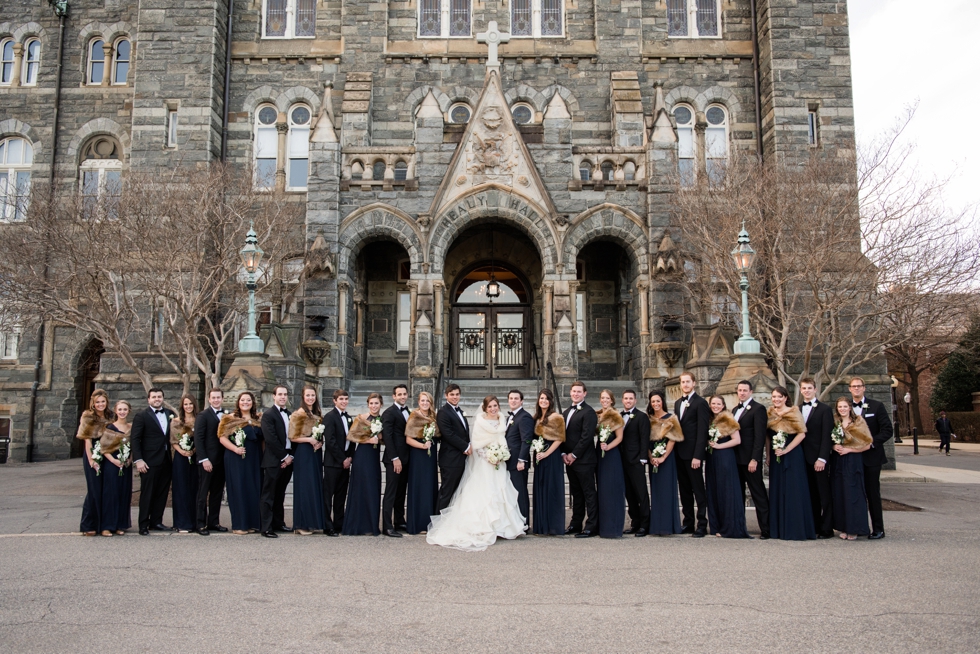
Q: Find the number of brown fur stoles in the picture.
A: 13